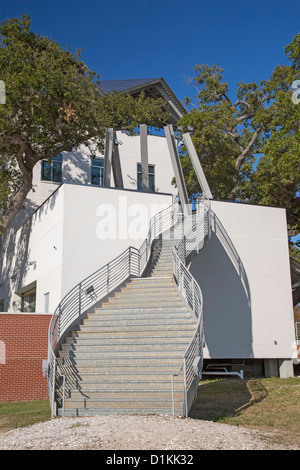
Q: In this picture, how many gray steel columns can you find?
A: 5